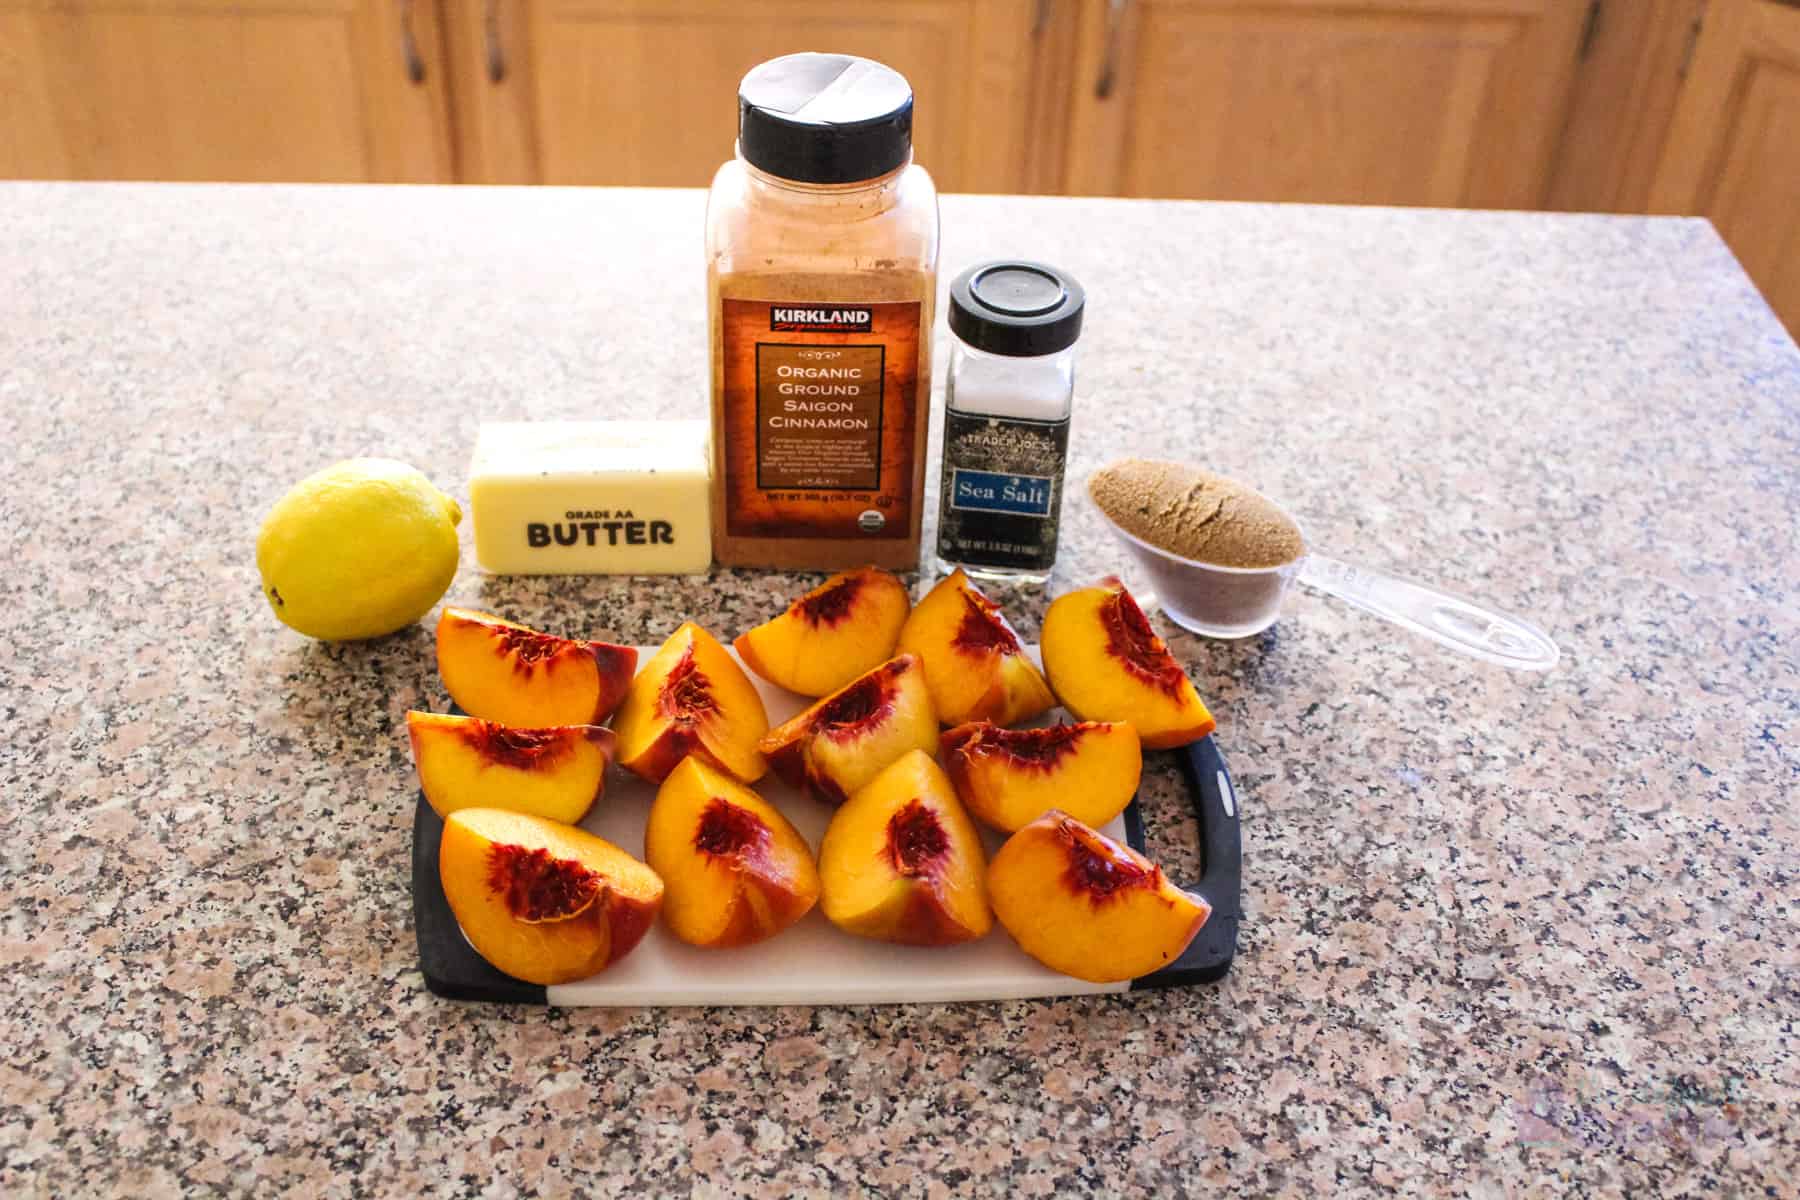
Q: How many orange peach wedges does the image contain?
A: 12